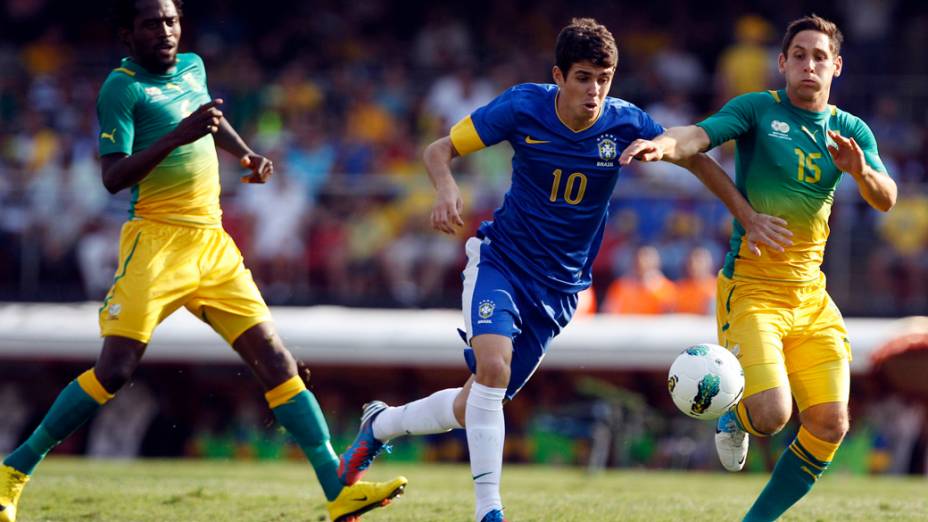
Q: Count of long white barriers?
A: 1